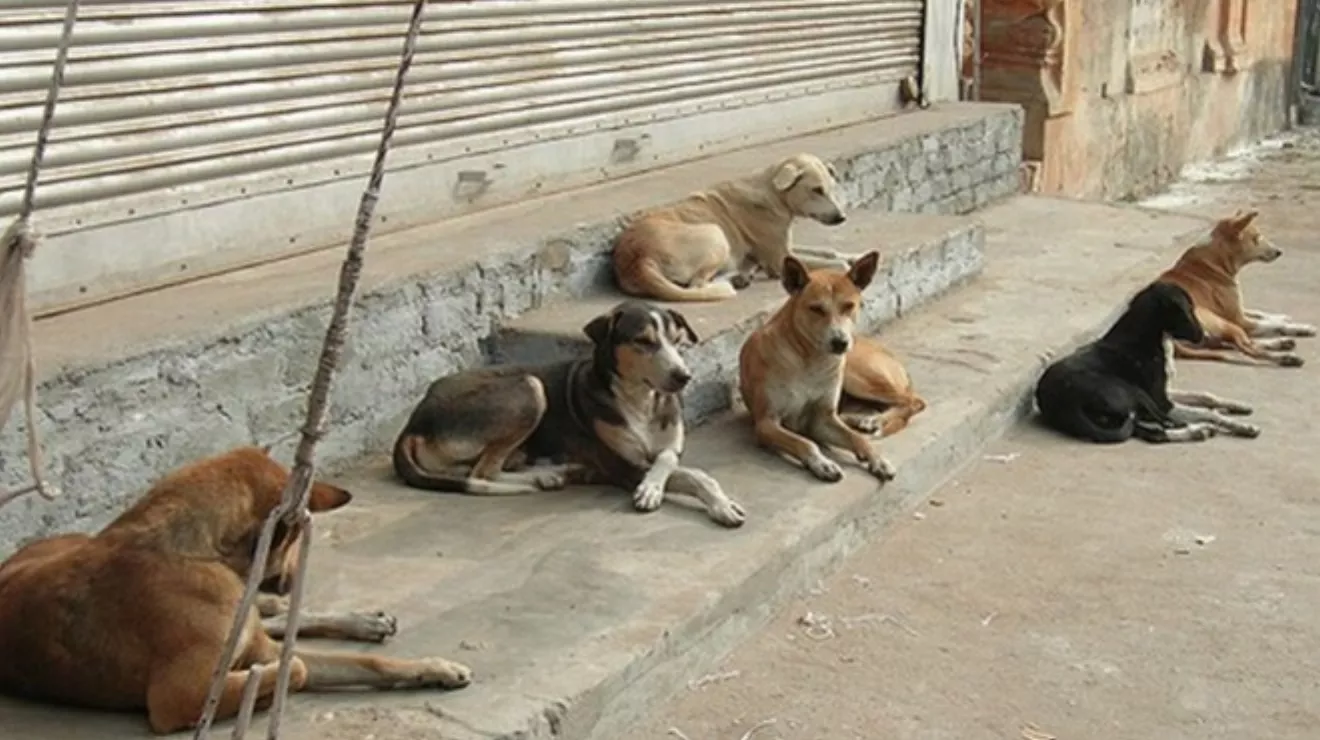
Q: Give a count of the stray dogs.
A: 6